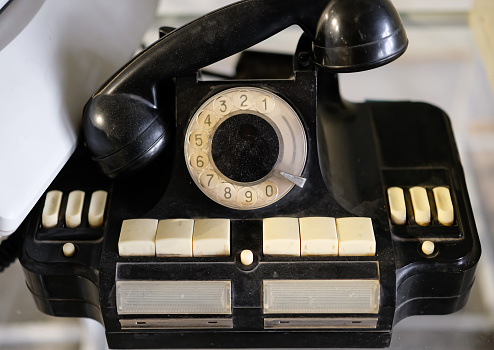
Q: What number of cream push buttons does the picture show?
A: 15